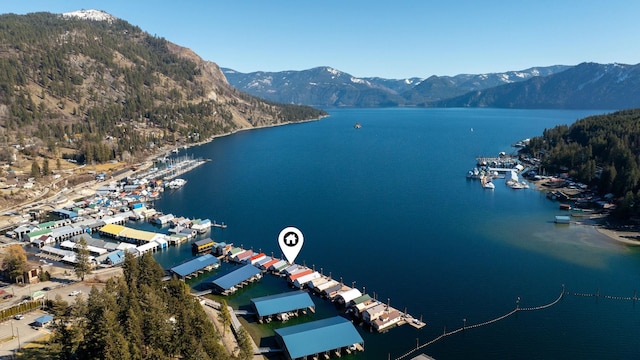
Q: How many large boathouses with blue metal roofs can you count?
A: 4